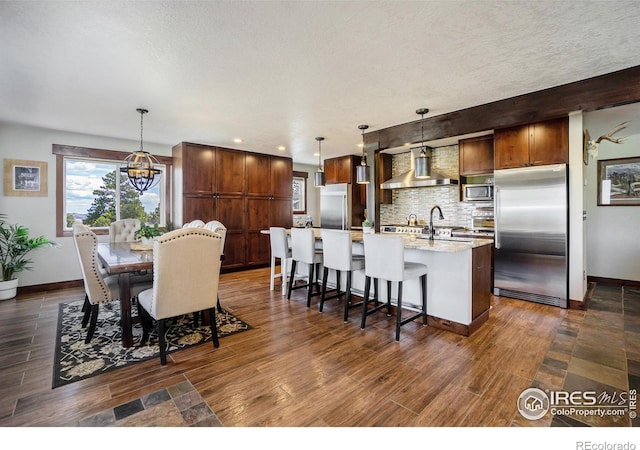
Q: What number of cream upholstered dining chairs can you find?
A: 6